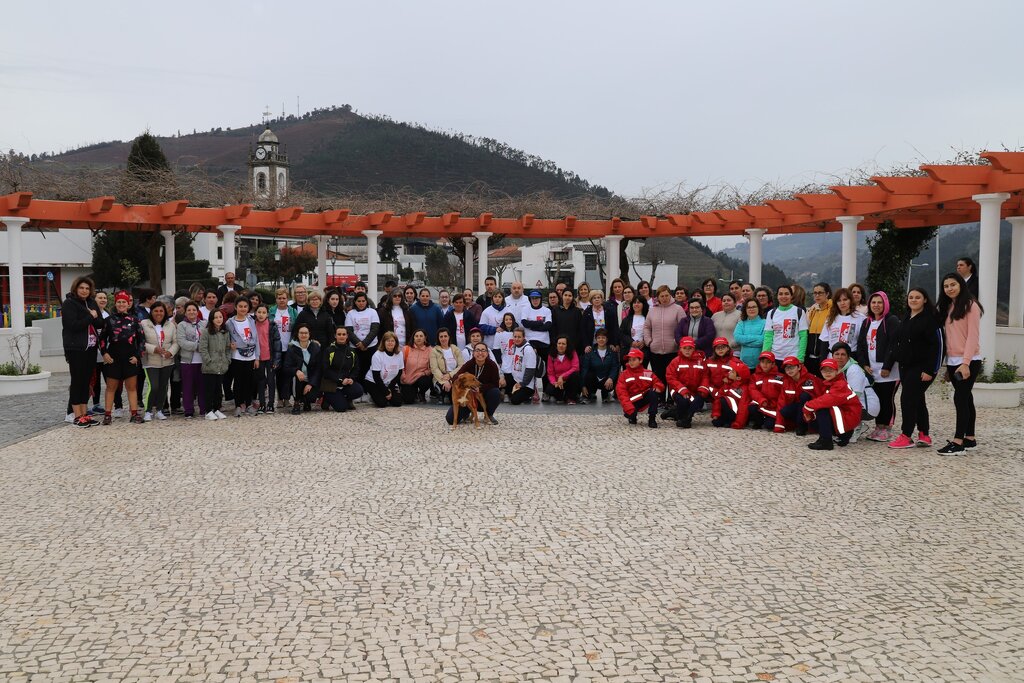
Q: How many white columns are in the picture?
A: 12